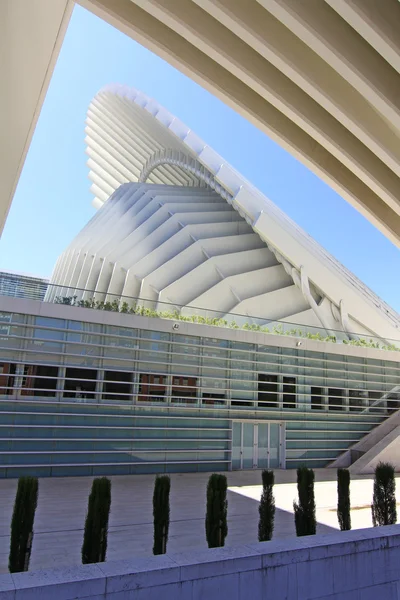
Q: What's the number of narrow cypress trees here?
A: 8